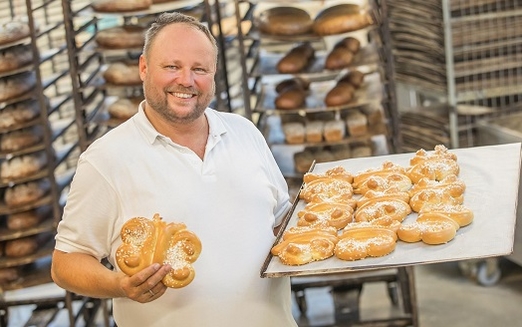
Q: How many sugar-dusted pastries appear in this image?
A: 10